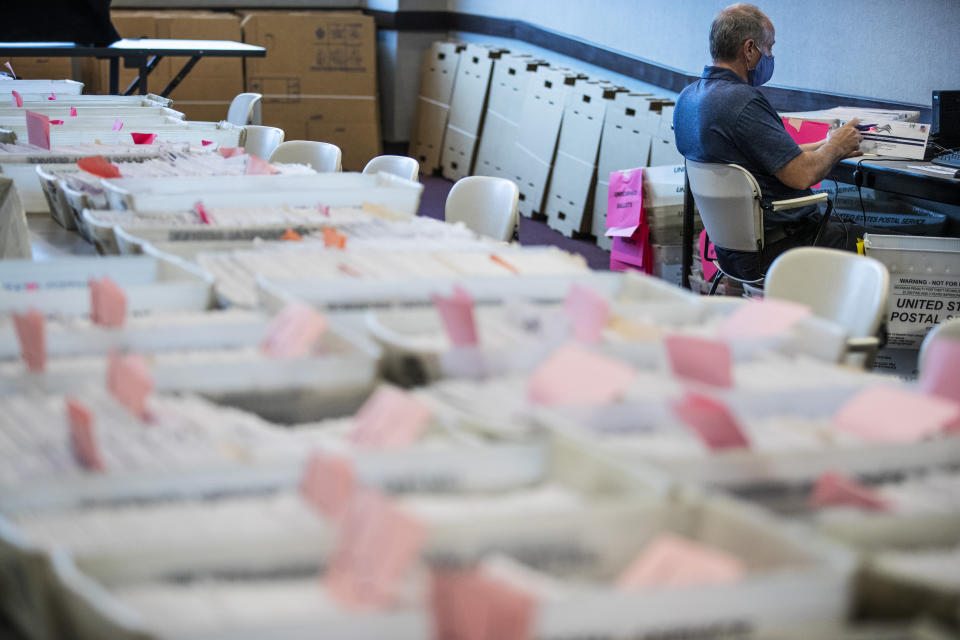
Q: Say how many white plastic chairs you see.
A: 8